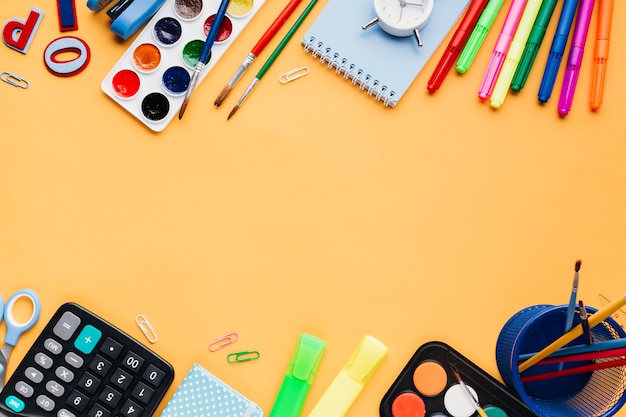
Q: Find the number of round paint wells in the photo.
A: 14